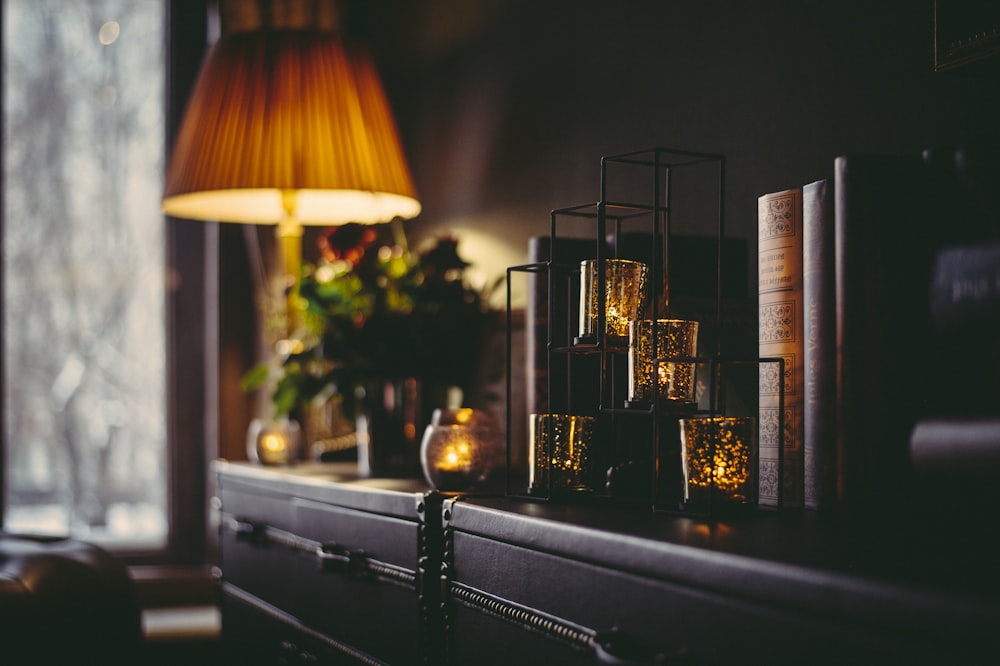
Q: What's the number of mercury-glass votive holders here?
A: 4